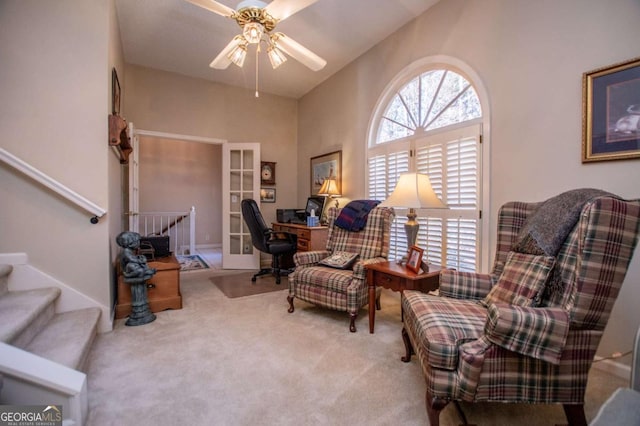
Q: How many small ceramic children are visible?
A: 1